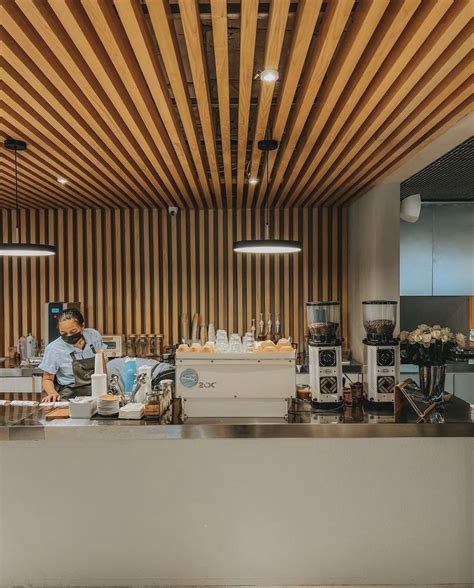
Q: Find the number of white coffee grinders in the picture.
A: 2